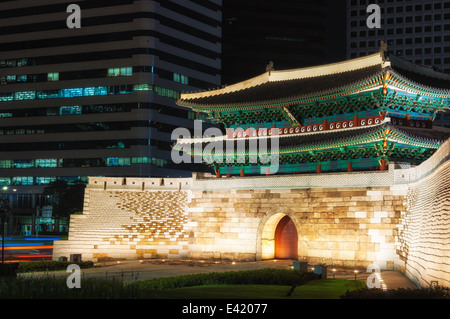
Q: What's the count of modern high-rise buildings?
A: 3